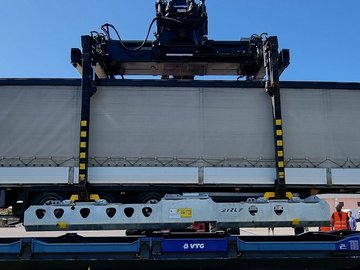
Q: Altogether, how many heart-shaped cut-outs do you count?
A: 8